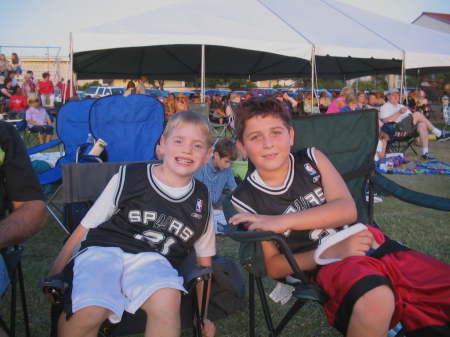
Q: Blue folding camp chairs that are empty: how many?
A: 2